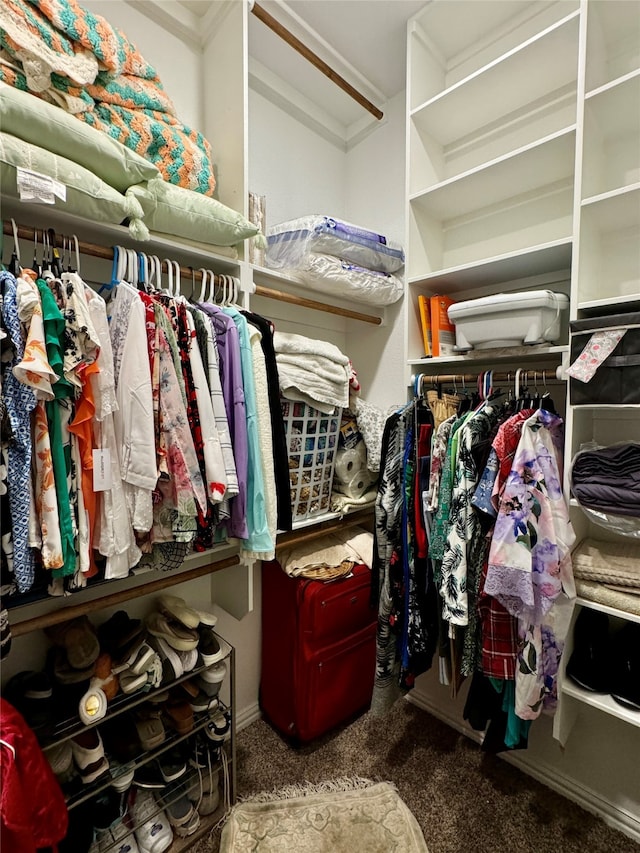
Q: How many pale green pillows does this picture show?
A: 3